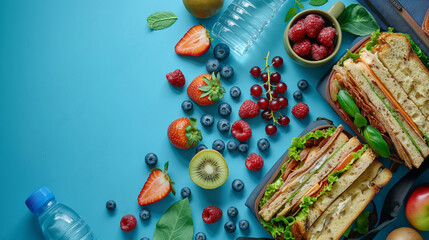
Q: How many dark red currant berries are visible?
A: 14